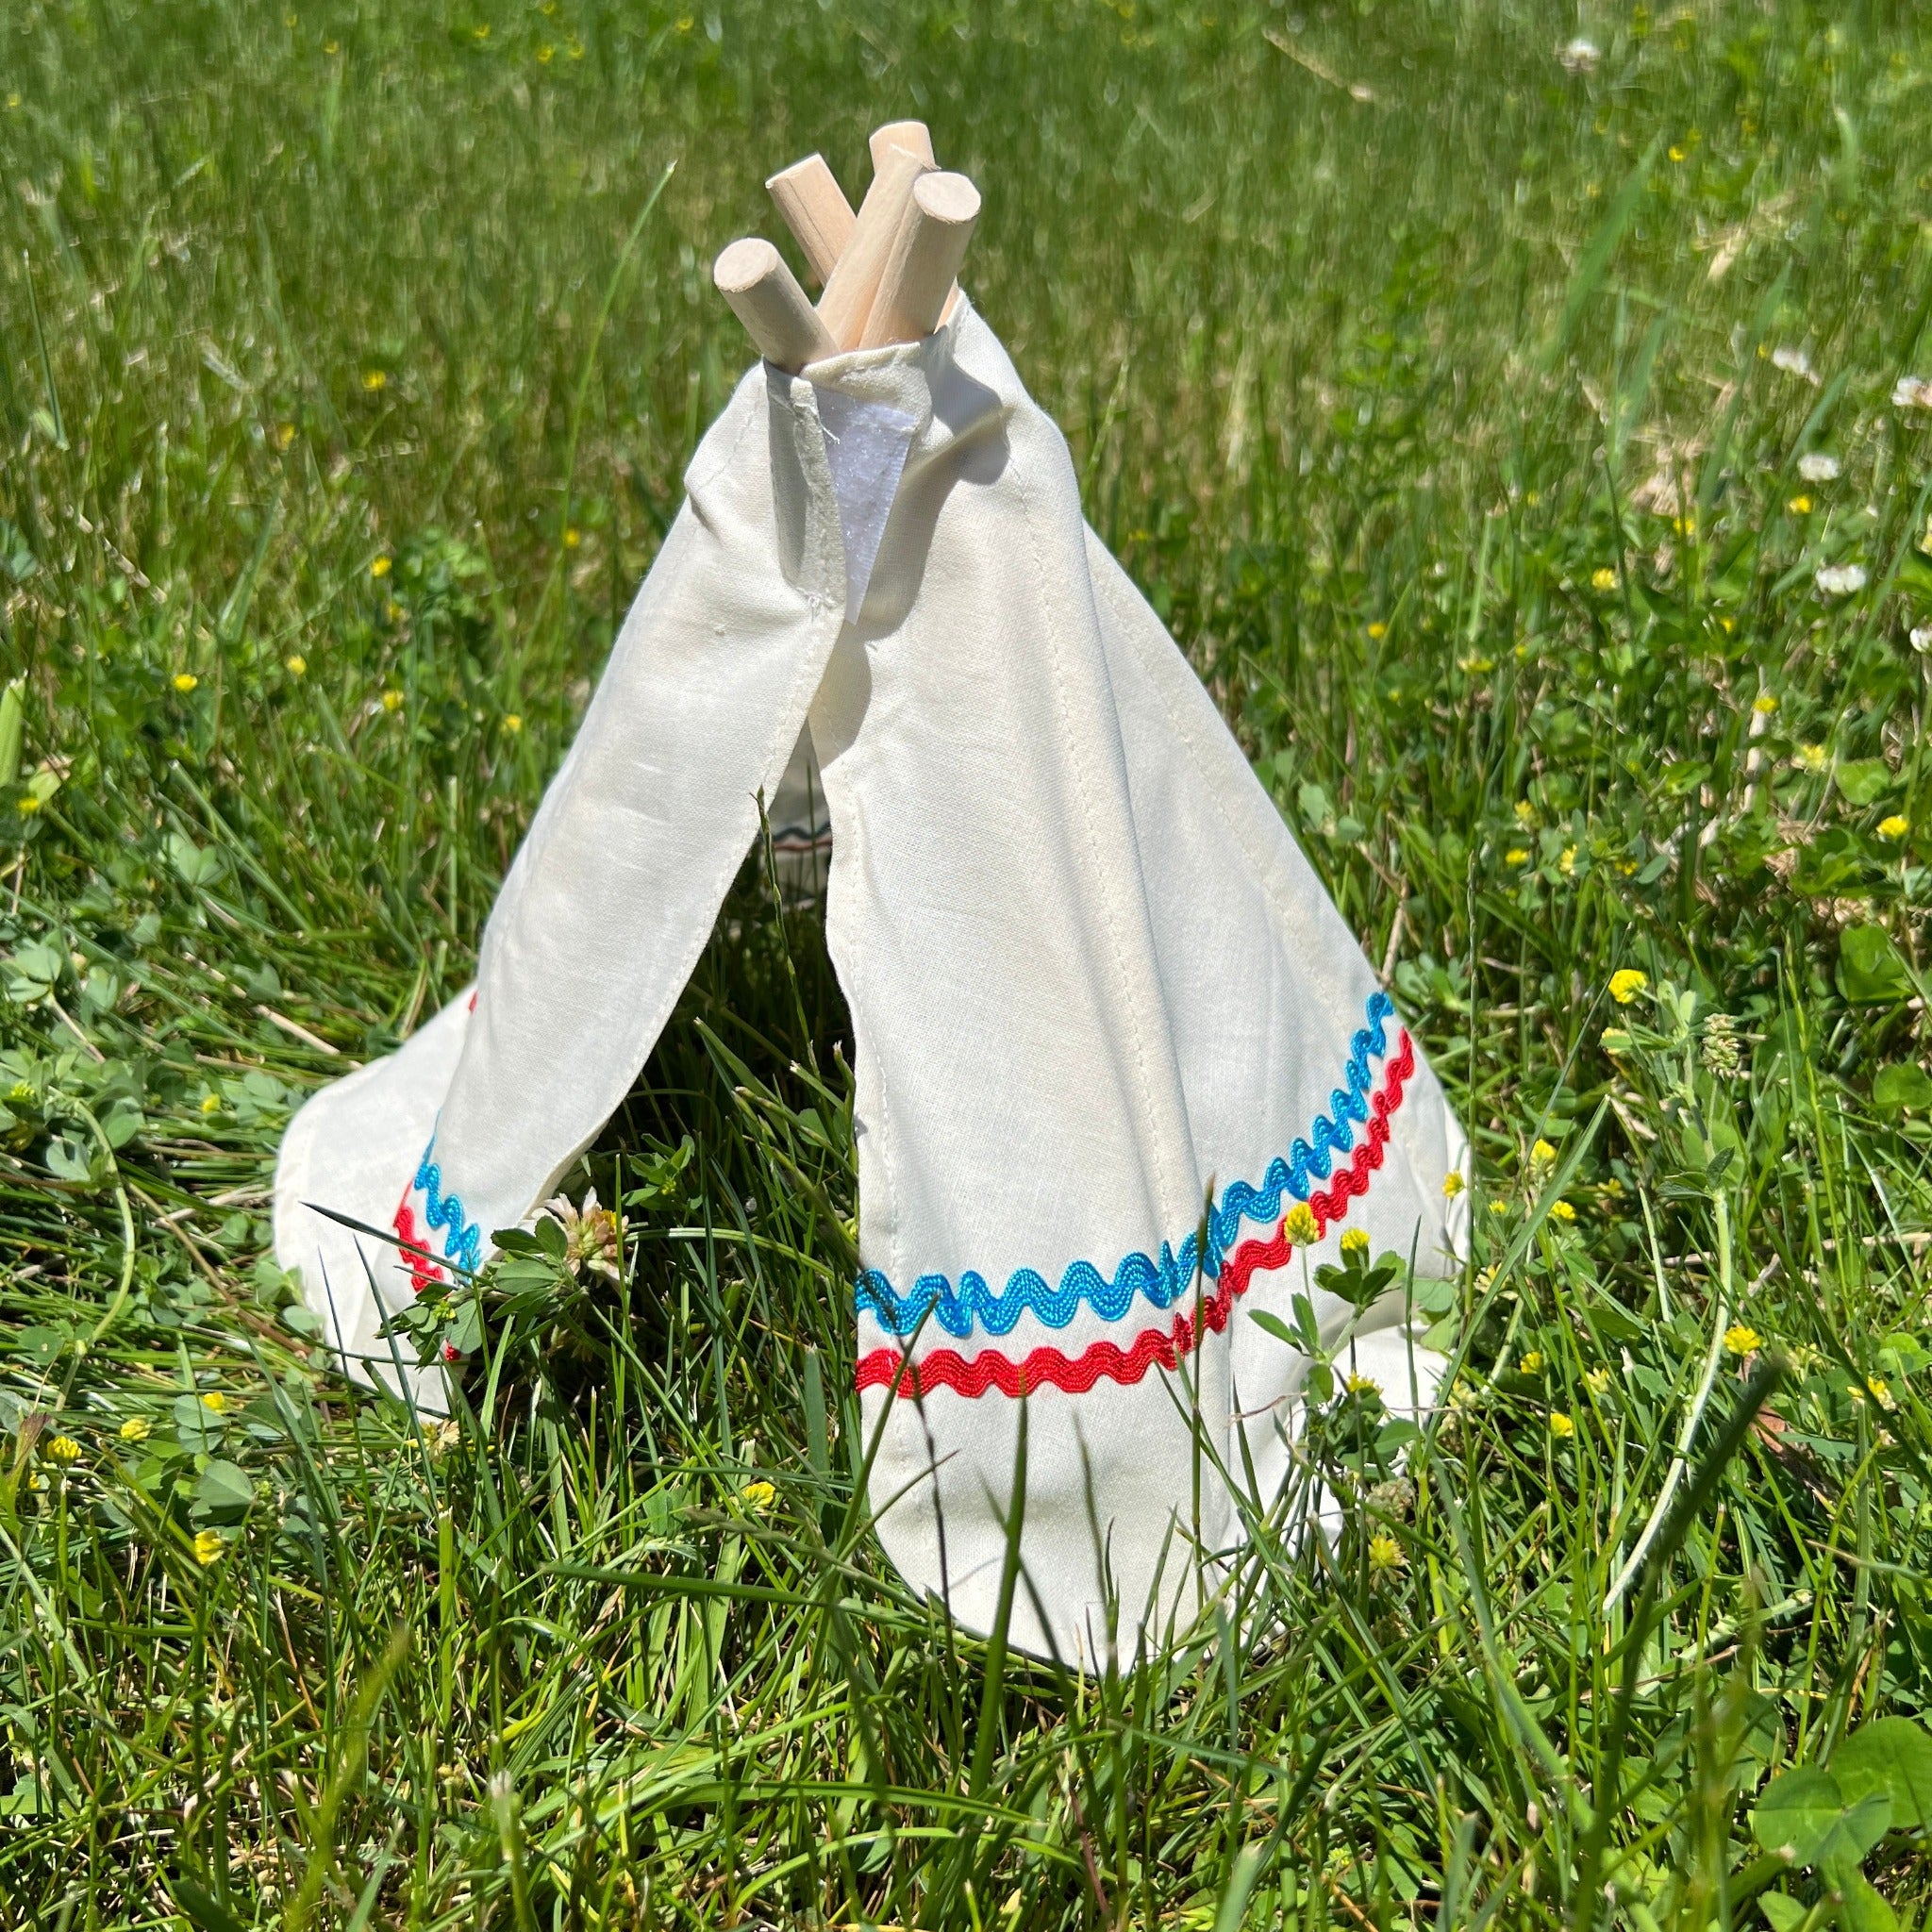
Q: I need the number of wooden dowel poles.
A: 5